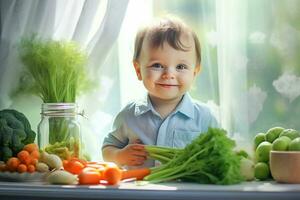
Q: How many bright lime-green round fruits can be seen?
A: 7